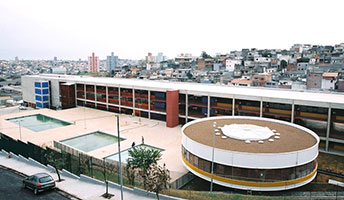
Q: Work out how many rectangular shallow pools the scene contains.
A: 3